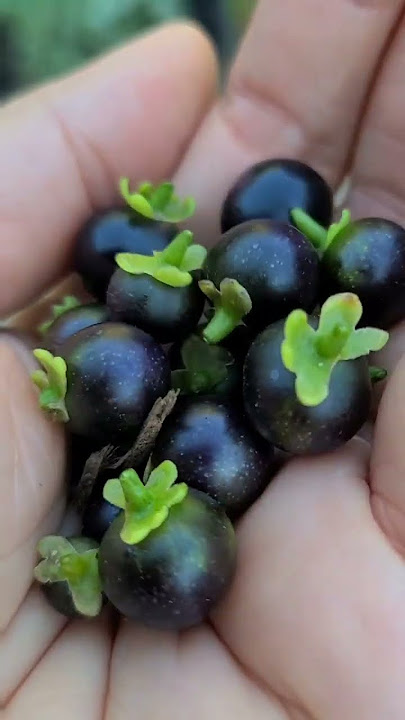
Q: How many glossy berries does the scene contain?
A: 13